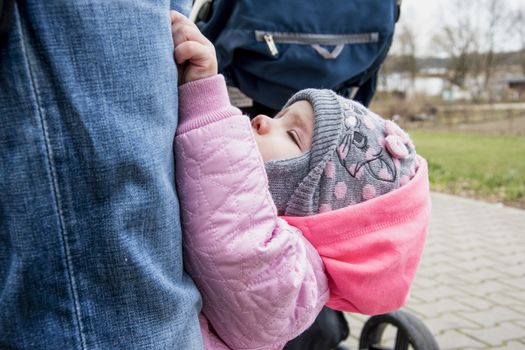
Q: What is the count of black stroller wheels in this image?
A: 1